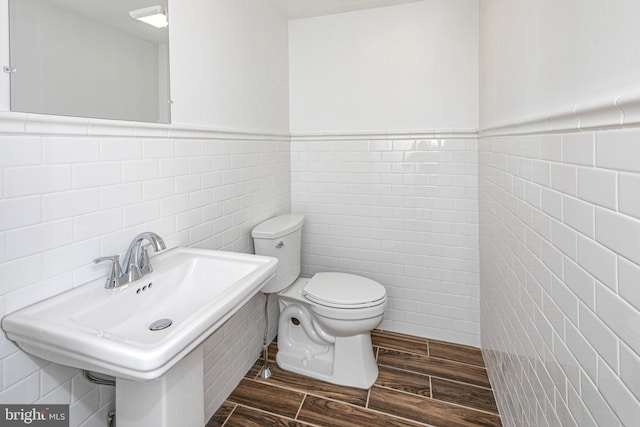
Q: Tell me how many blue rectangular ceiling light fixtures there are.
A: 0